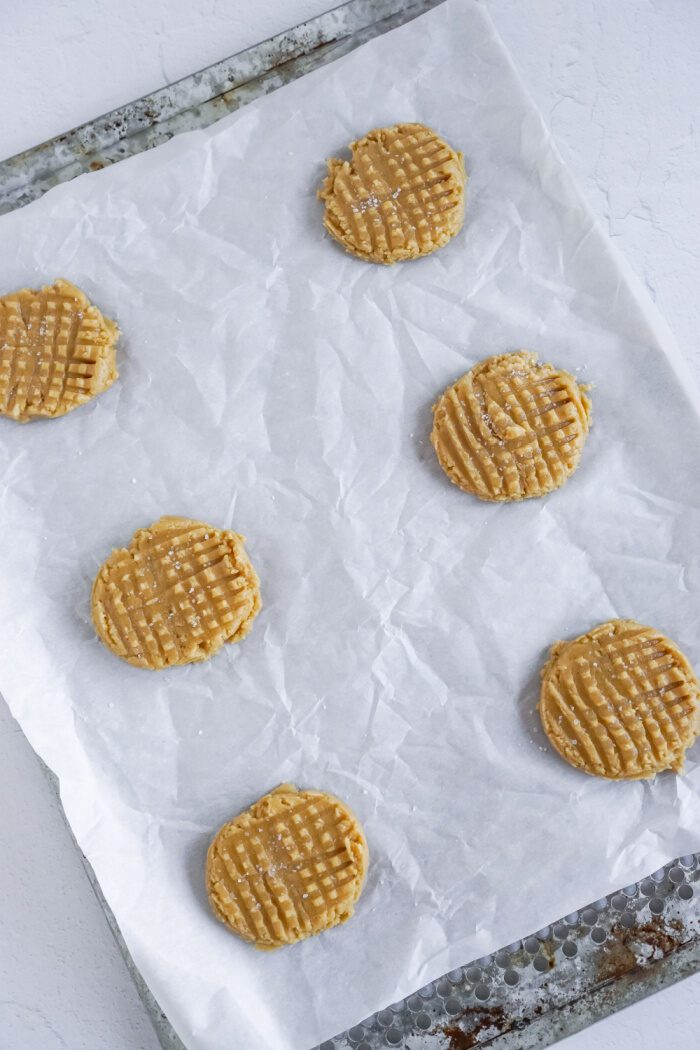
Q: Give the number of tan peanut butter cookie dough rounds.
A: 6